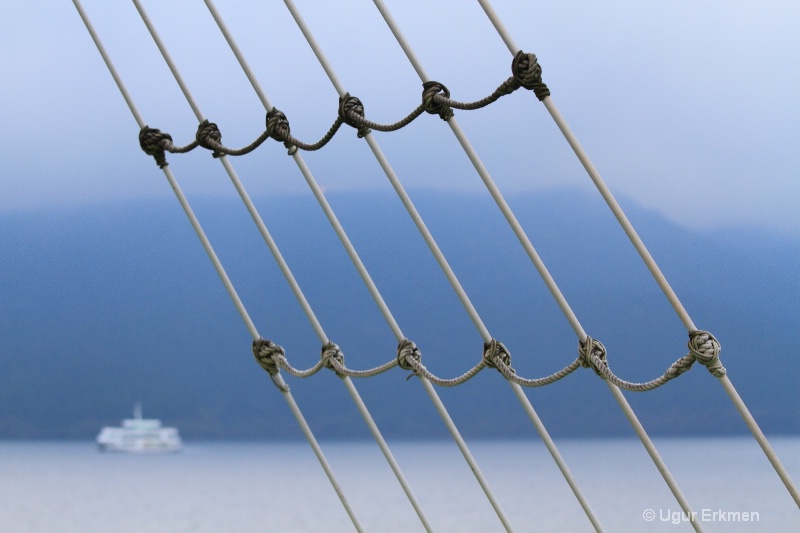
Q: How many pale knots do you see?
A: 6